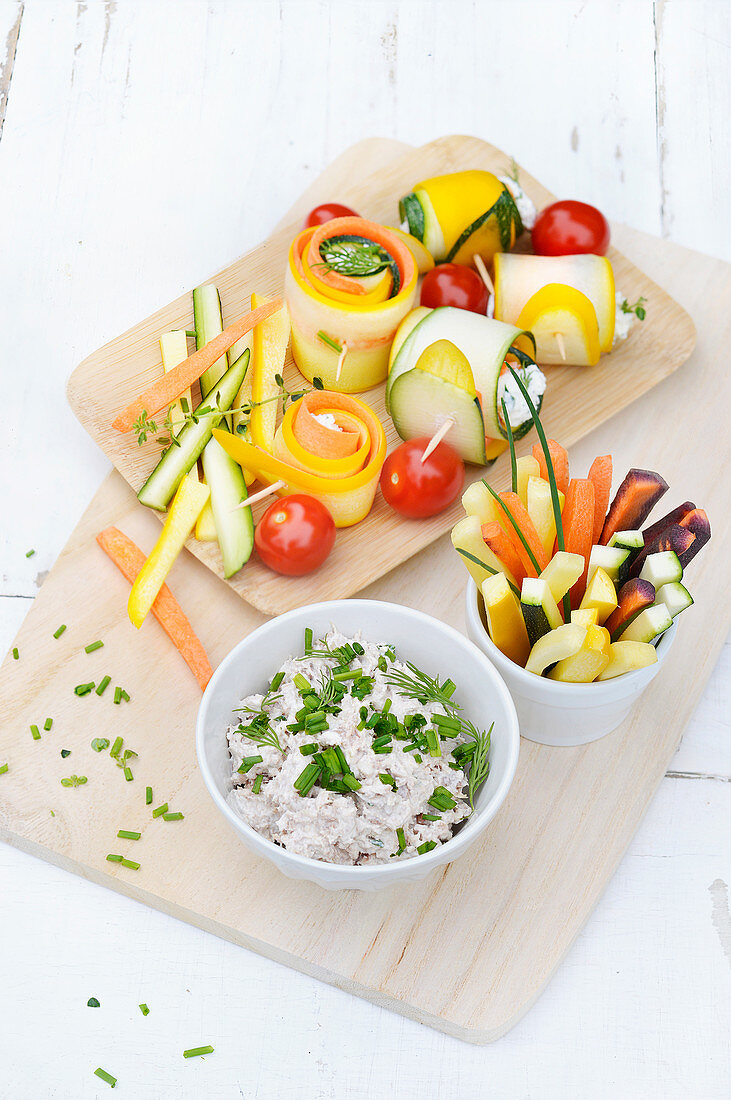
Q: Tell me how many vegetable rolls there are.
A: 5